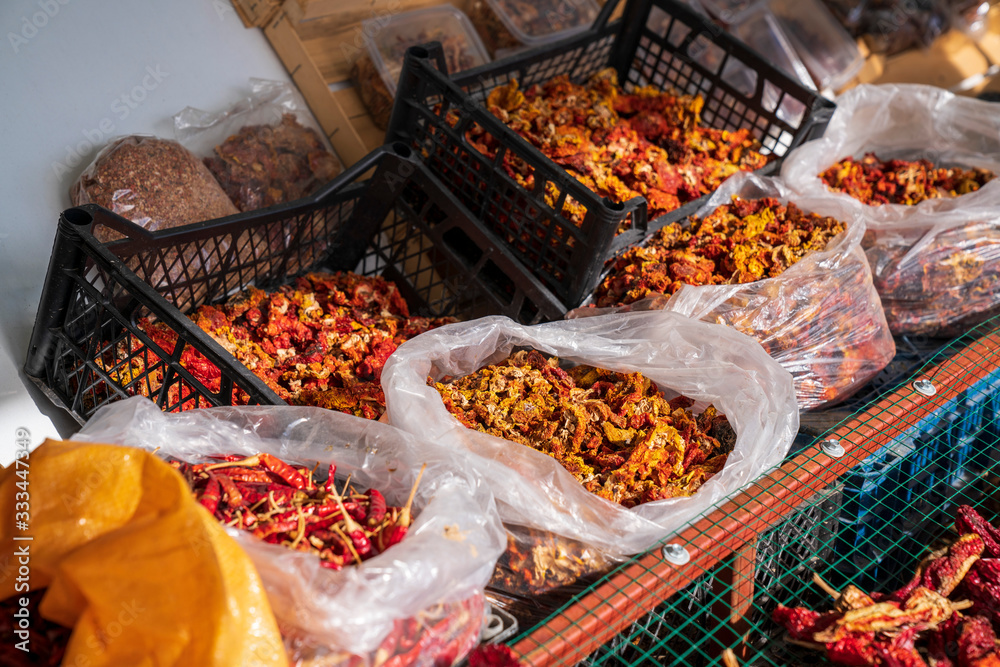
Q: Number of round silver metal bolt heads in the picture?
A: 3